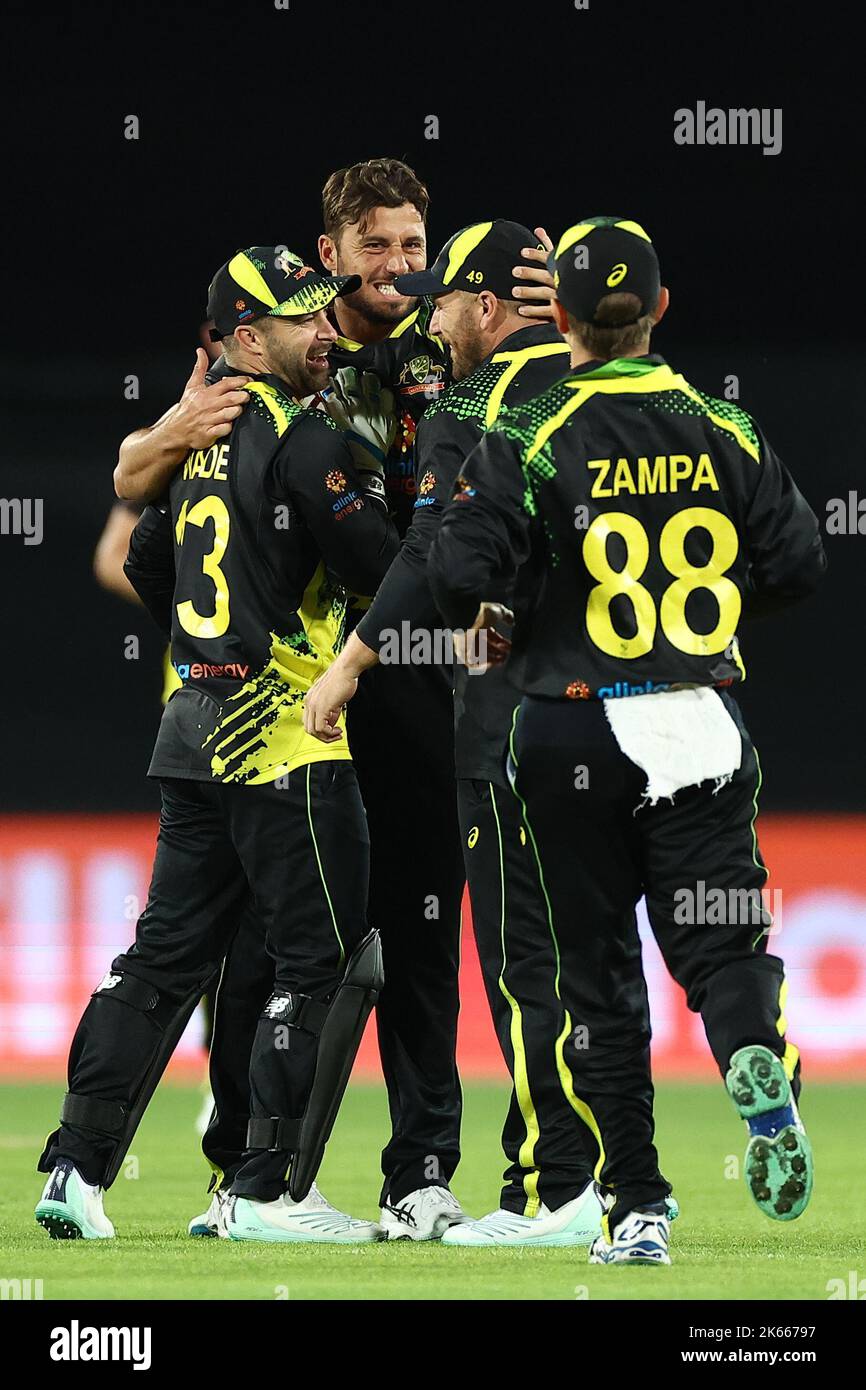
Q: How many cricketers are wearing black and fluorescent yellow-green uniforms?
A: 4